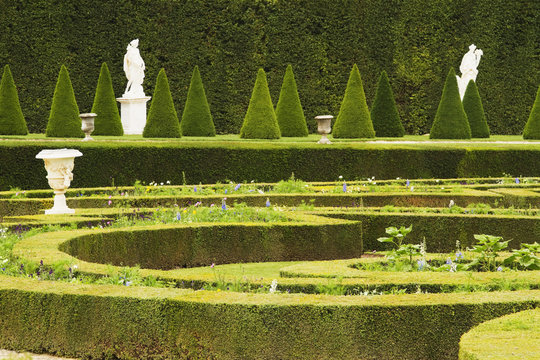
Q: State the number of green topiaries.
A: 12